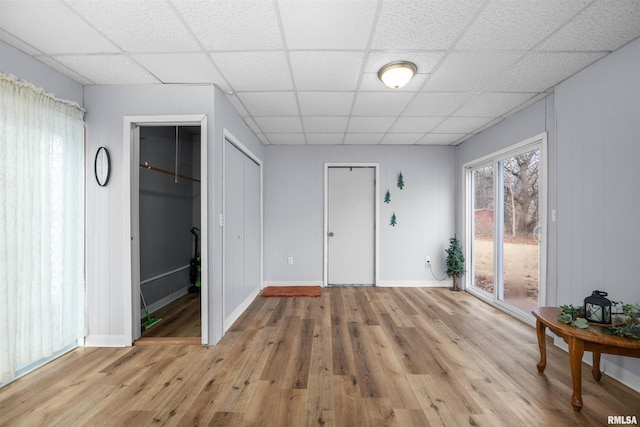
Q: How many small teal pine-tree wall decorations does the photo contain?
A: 3